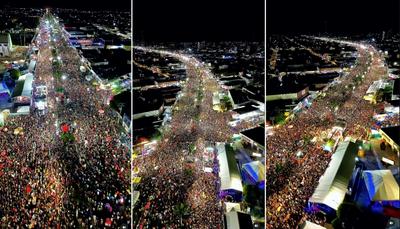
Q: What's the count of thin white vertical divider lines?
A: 2